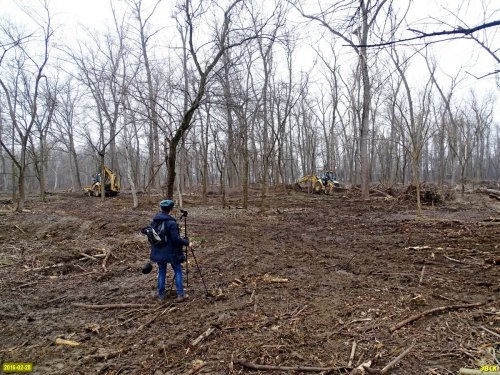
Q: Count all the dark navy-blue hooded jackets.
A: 1